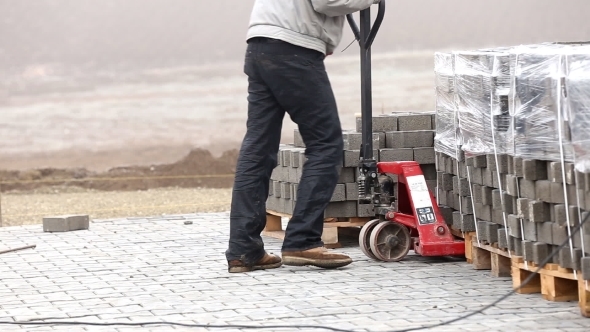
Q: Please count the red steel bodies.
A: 1